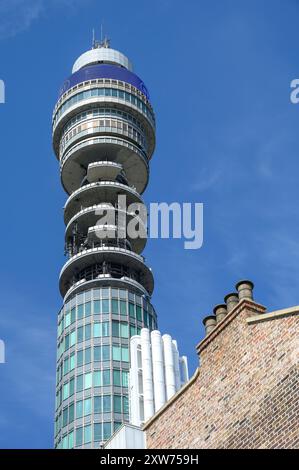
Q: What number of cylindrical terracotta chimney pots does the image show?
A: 4